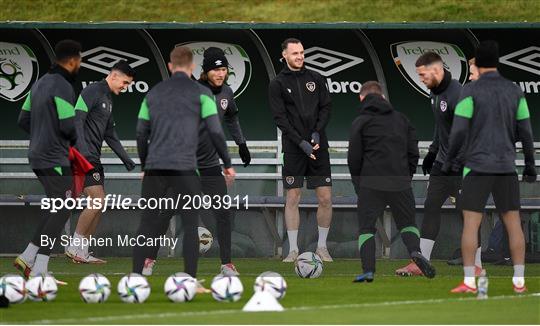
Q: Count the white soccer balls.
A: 9